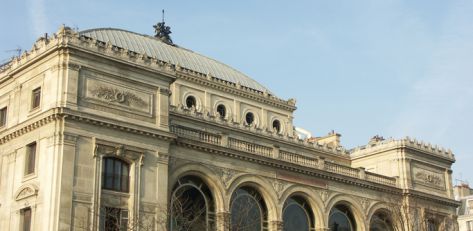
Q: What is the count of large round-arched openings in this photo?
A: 5